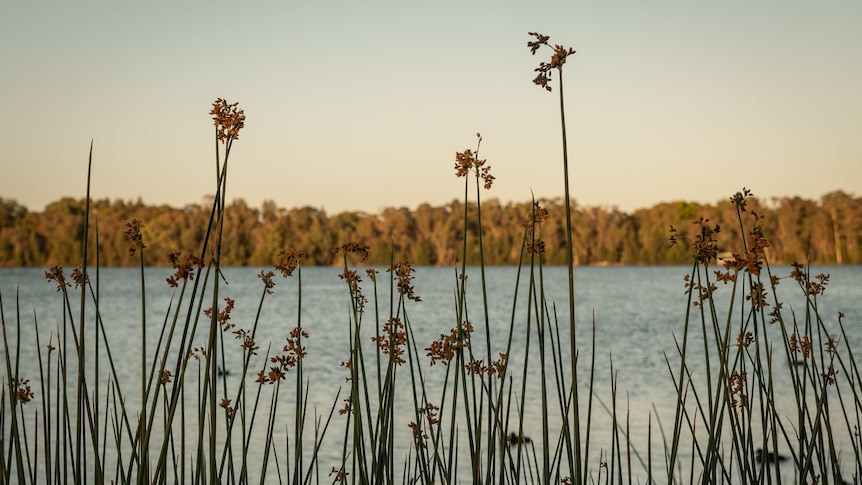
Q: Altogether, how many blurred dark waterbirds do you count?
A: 4